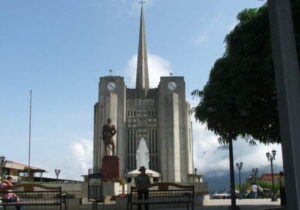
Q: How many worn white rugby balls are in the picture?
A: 0